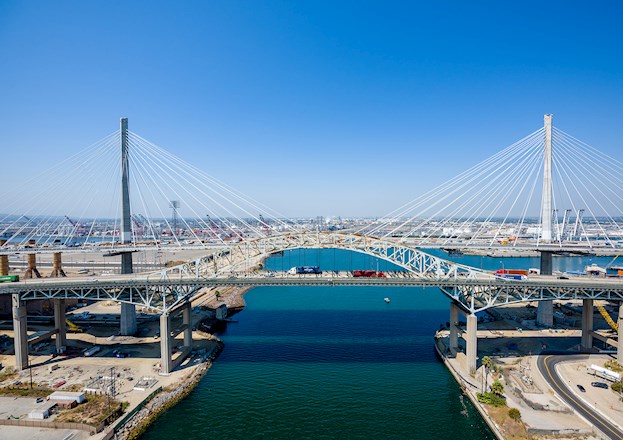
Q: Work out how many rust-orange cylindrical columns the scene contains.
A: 3